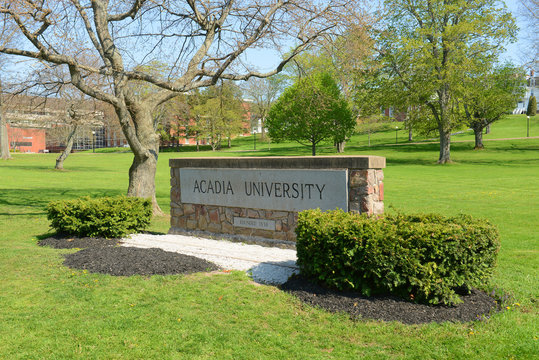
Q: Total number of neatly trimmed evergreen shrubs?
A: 2